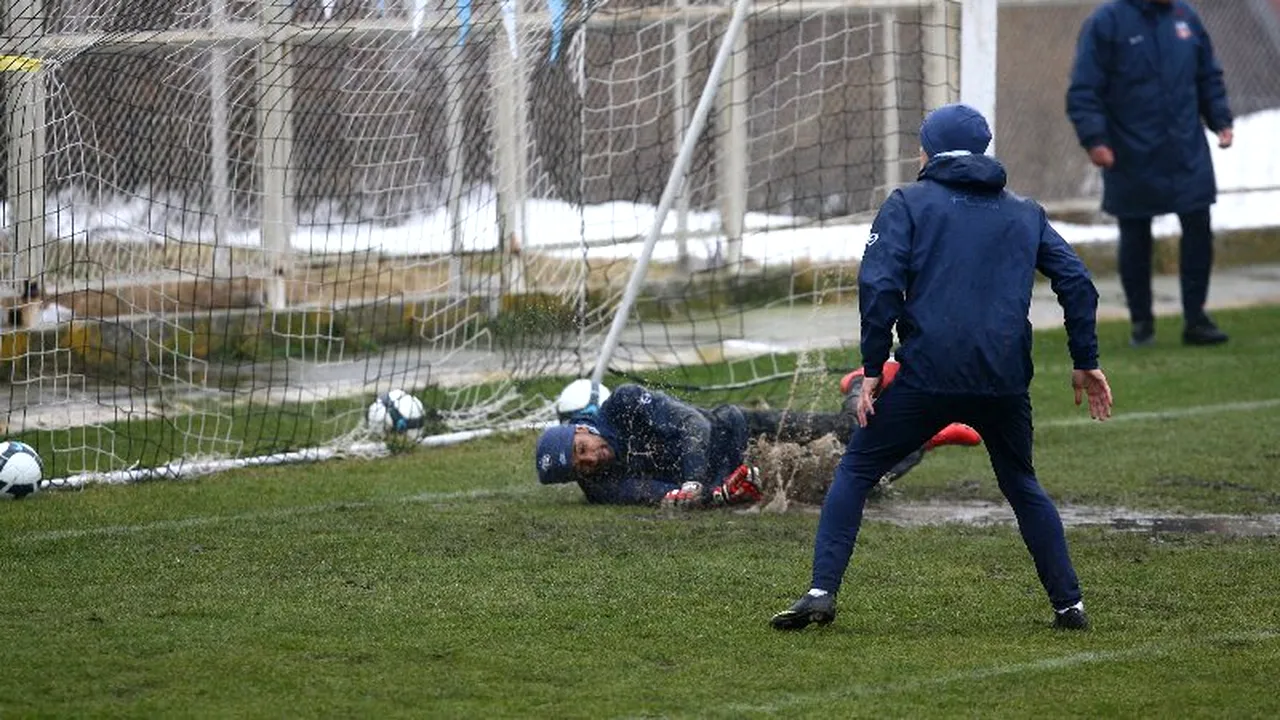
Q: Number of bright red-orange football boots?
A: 2